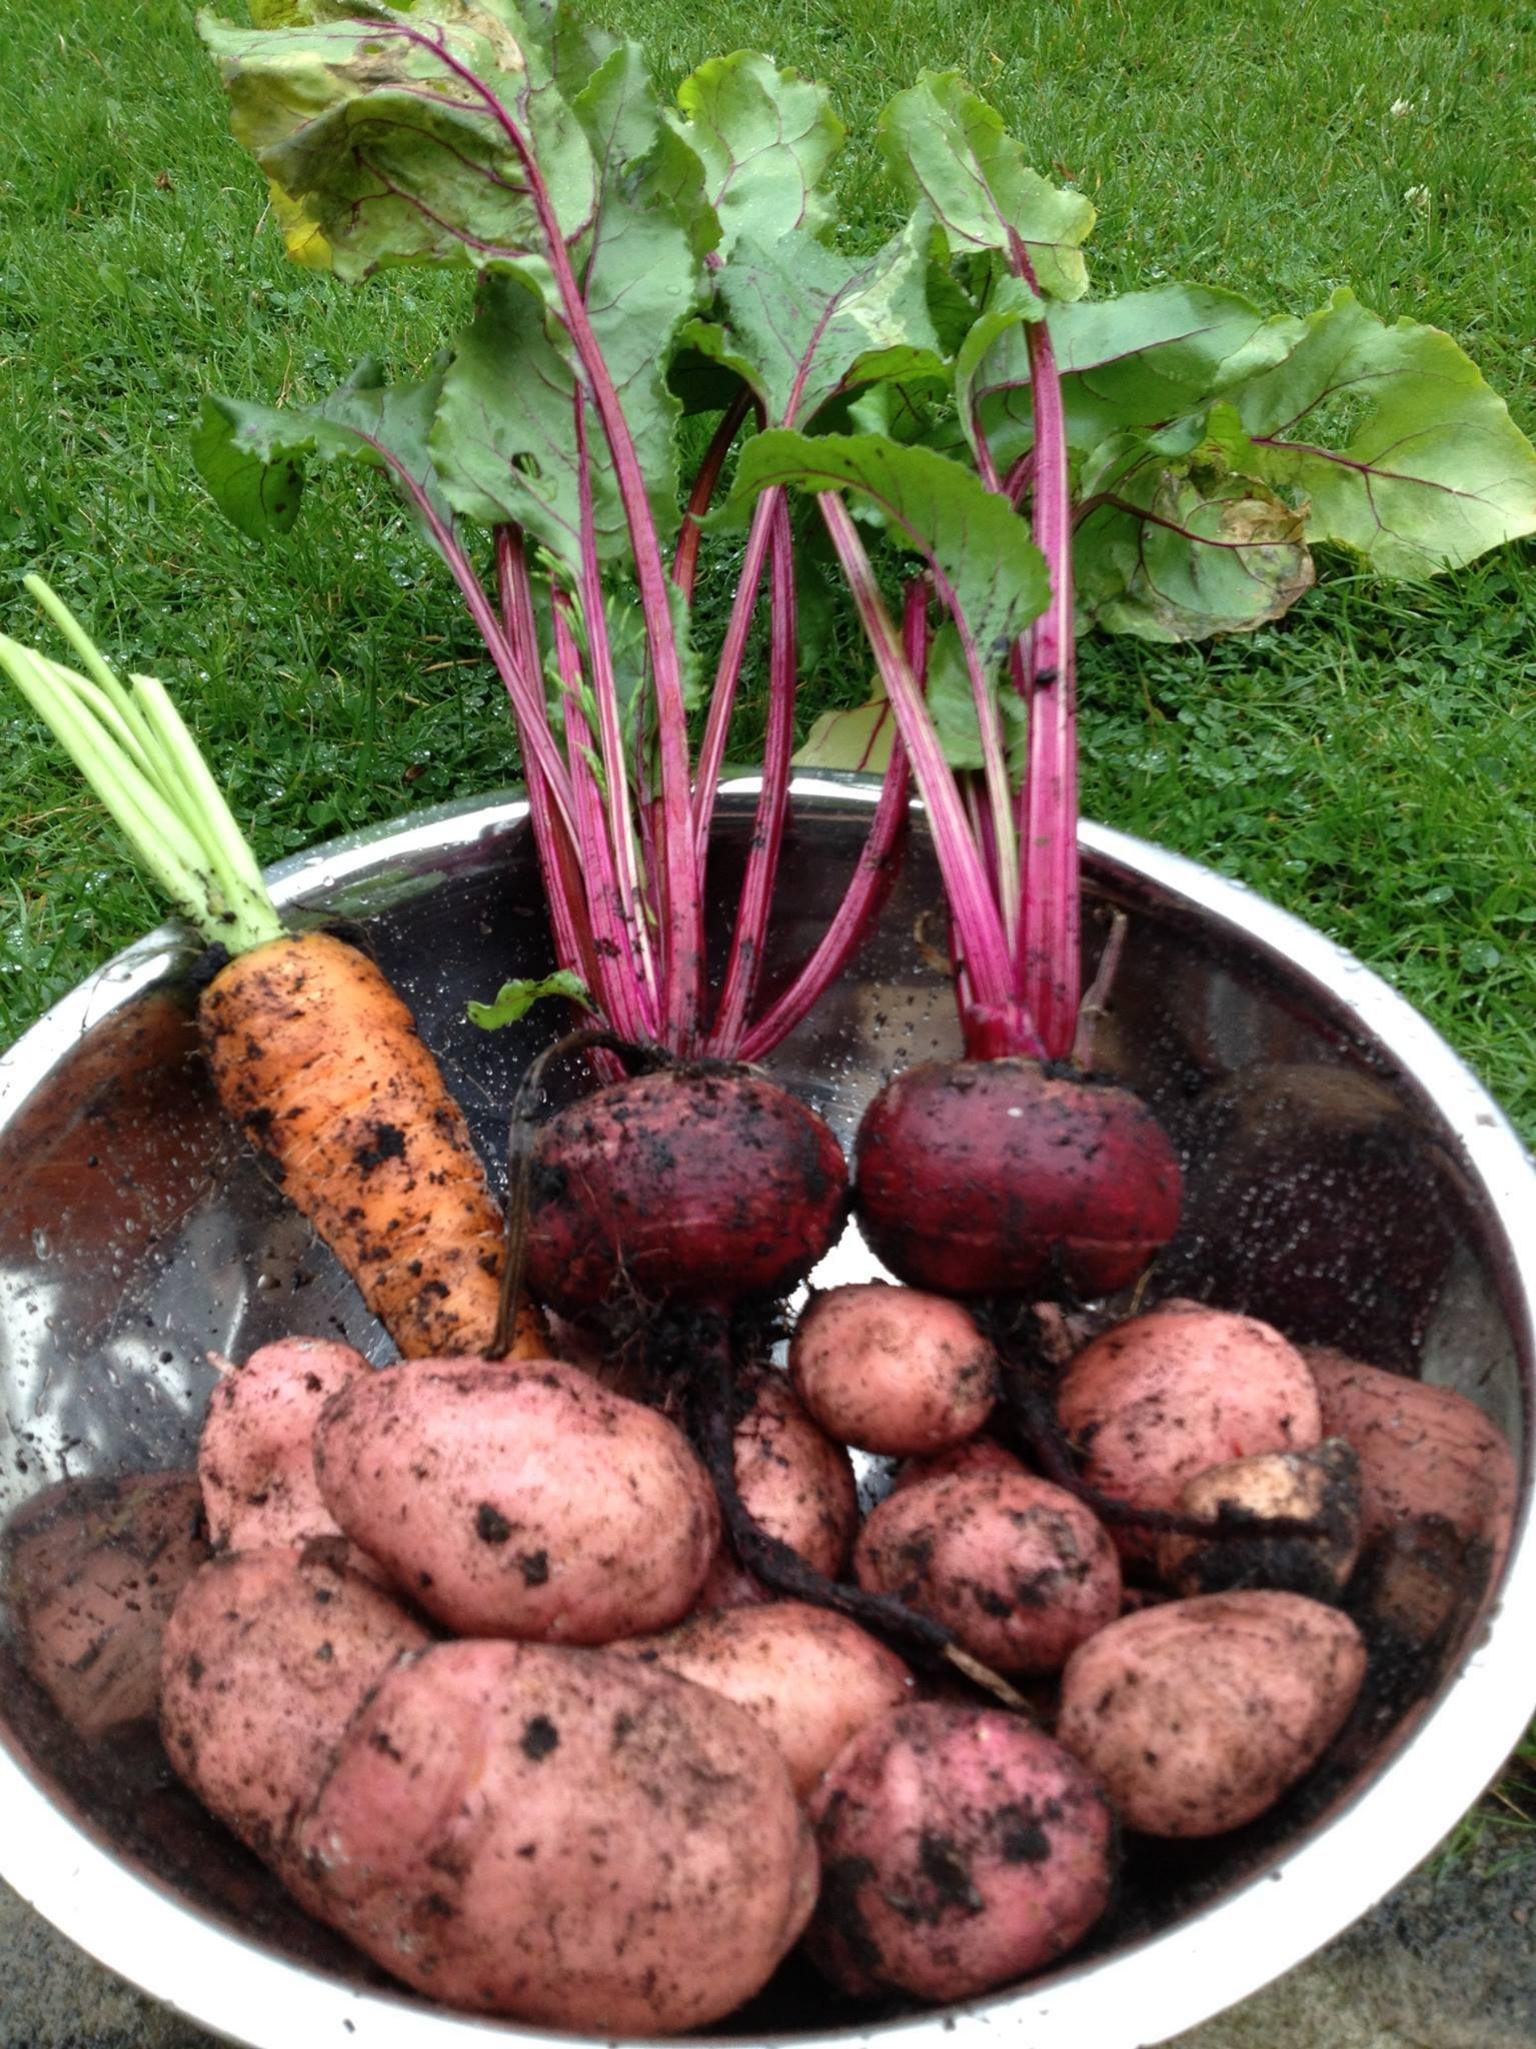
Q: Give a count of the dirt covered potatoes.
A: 12